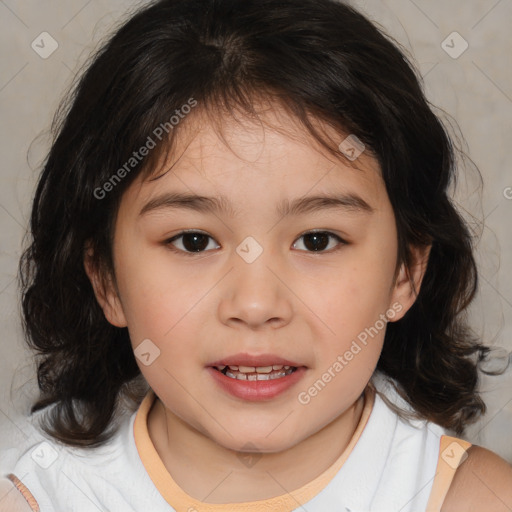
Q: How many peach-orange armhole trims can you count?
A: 2